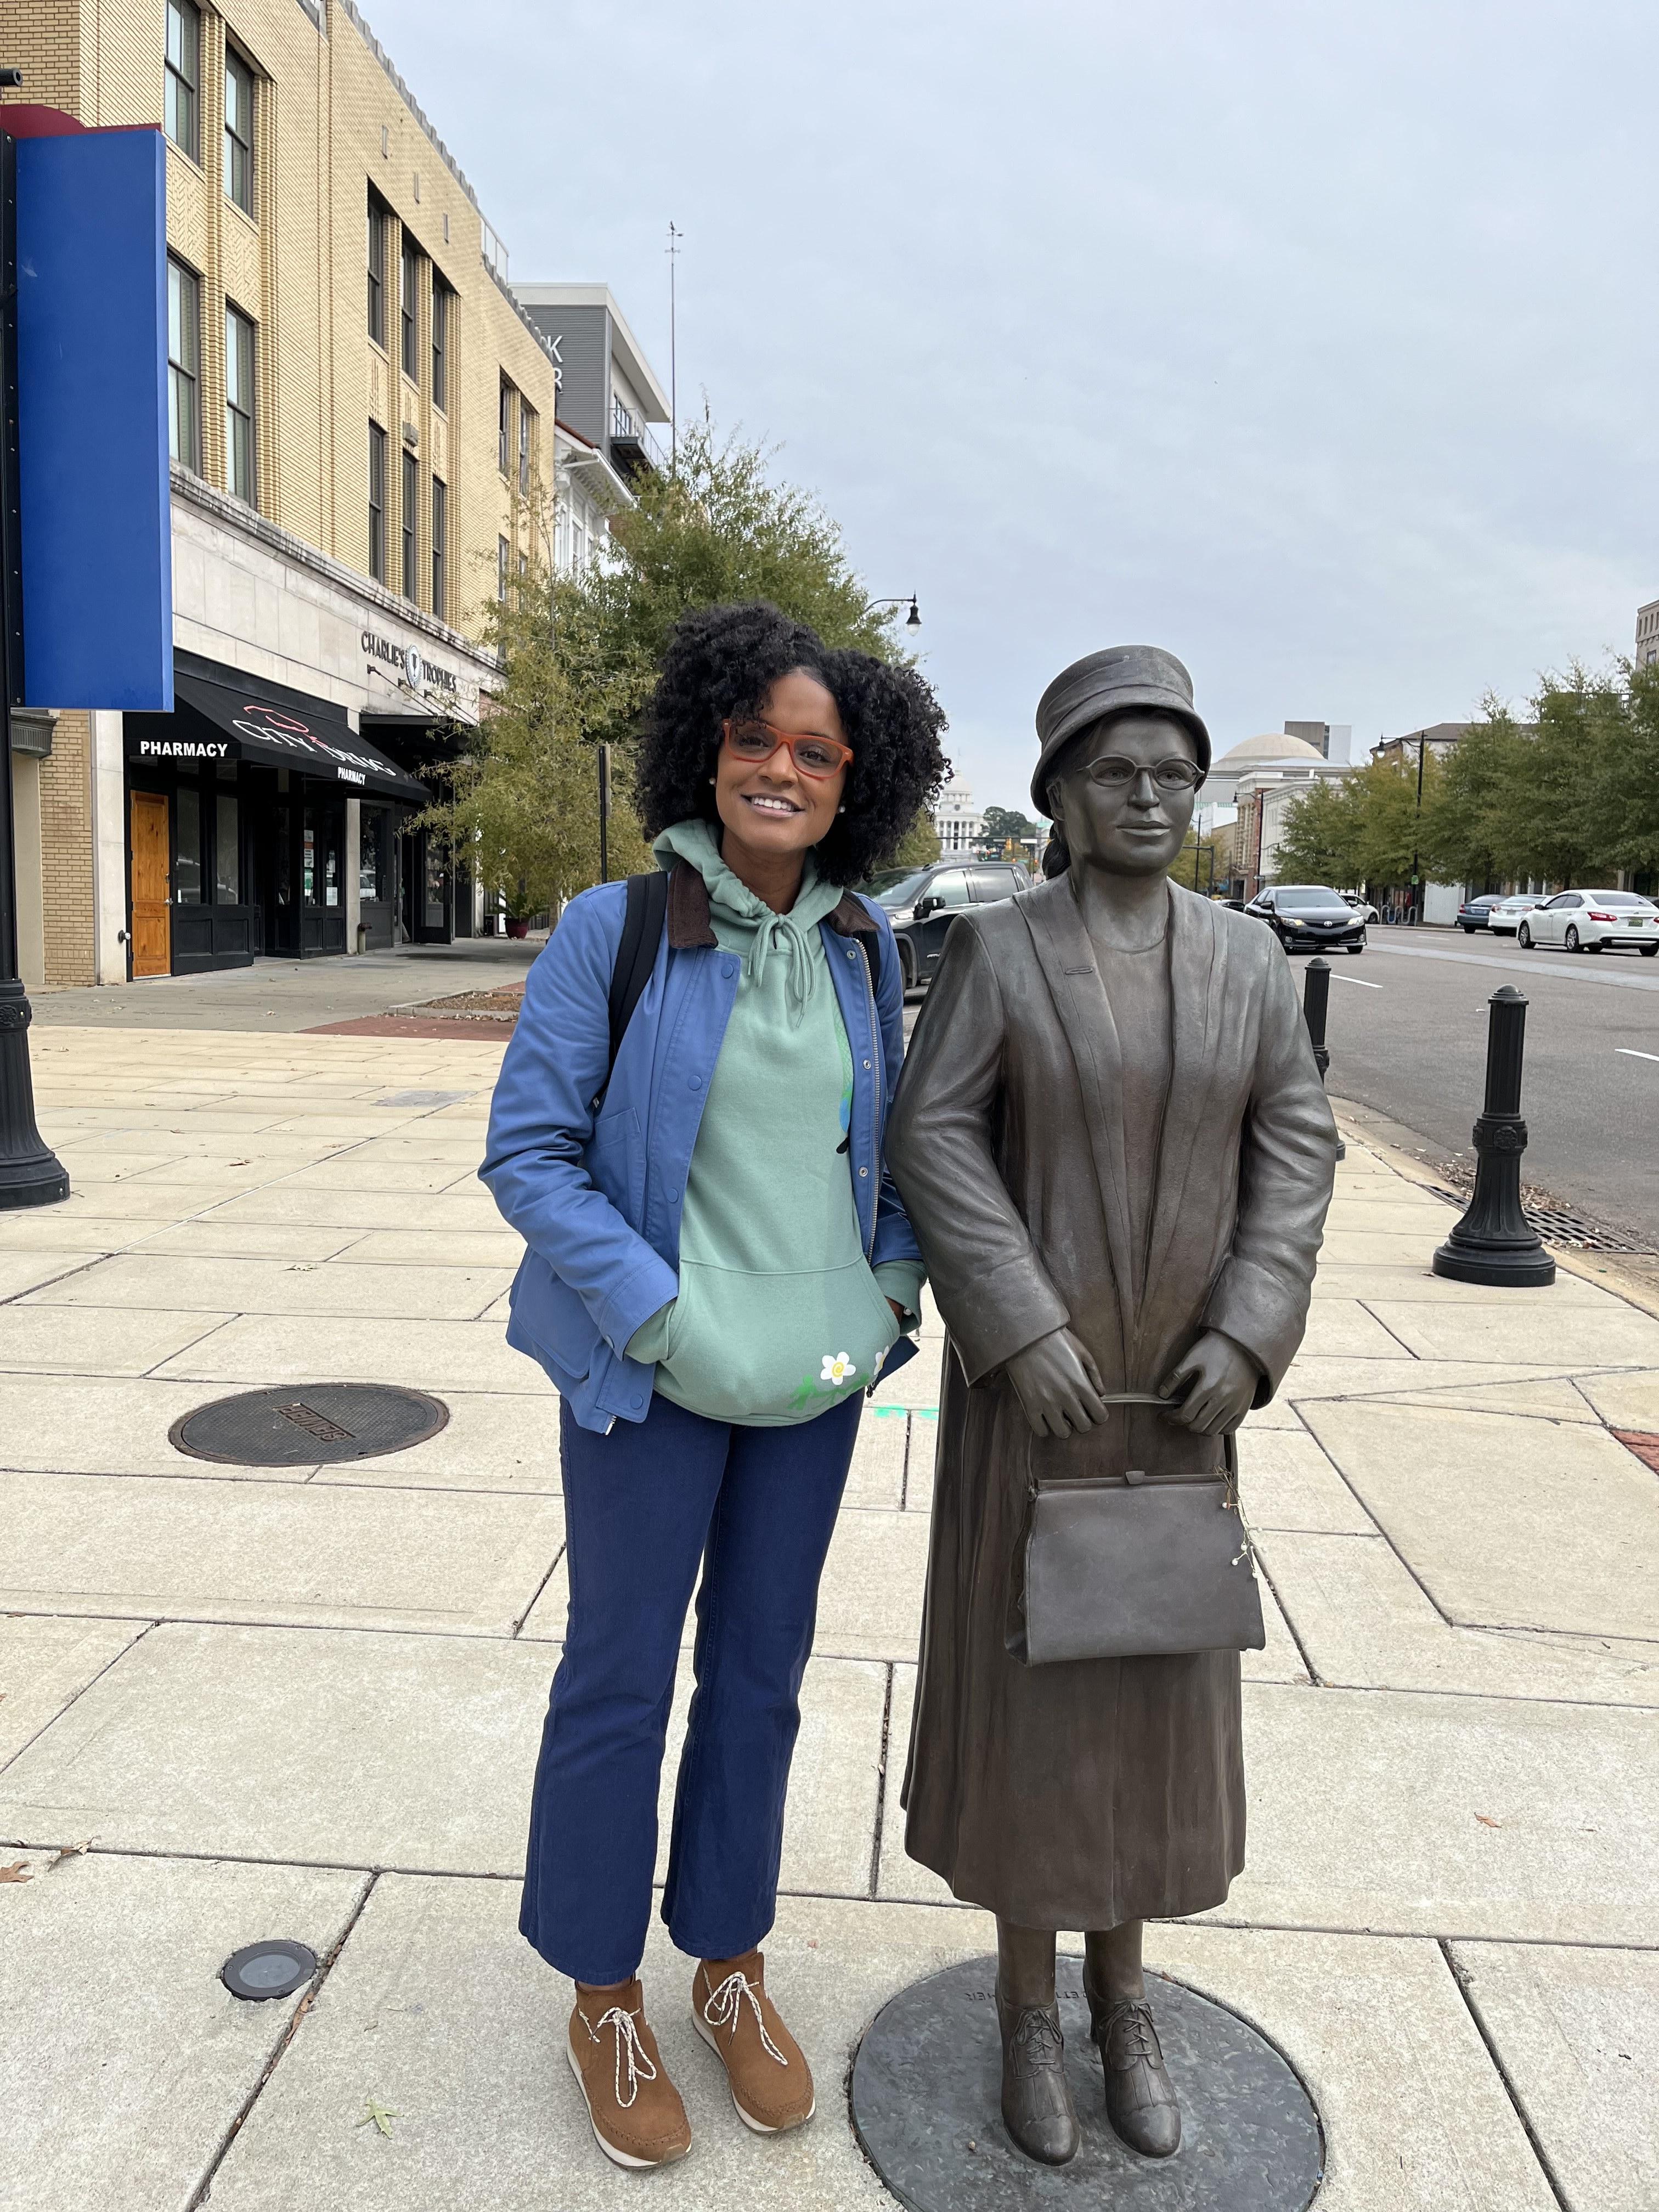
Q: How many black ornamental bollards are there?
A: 2